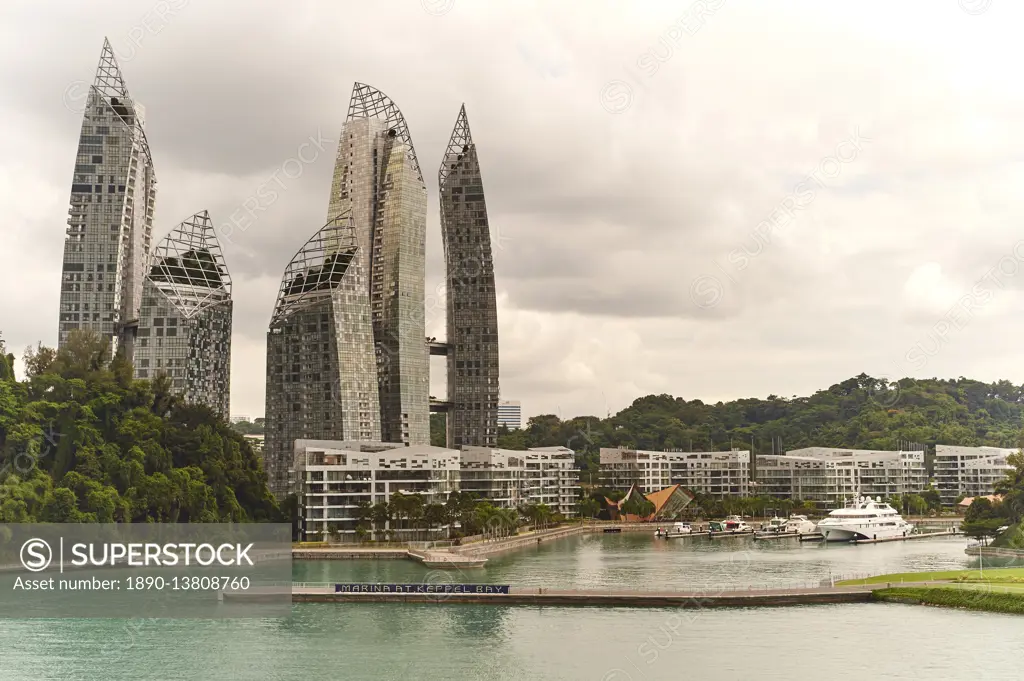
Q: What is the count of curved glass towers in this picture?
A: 5